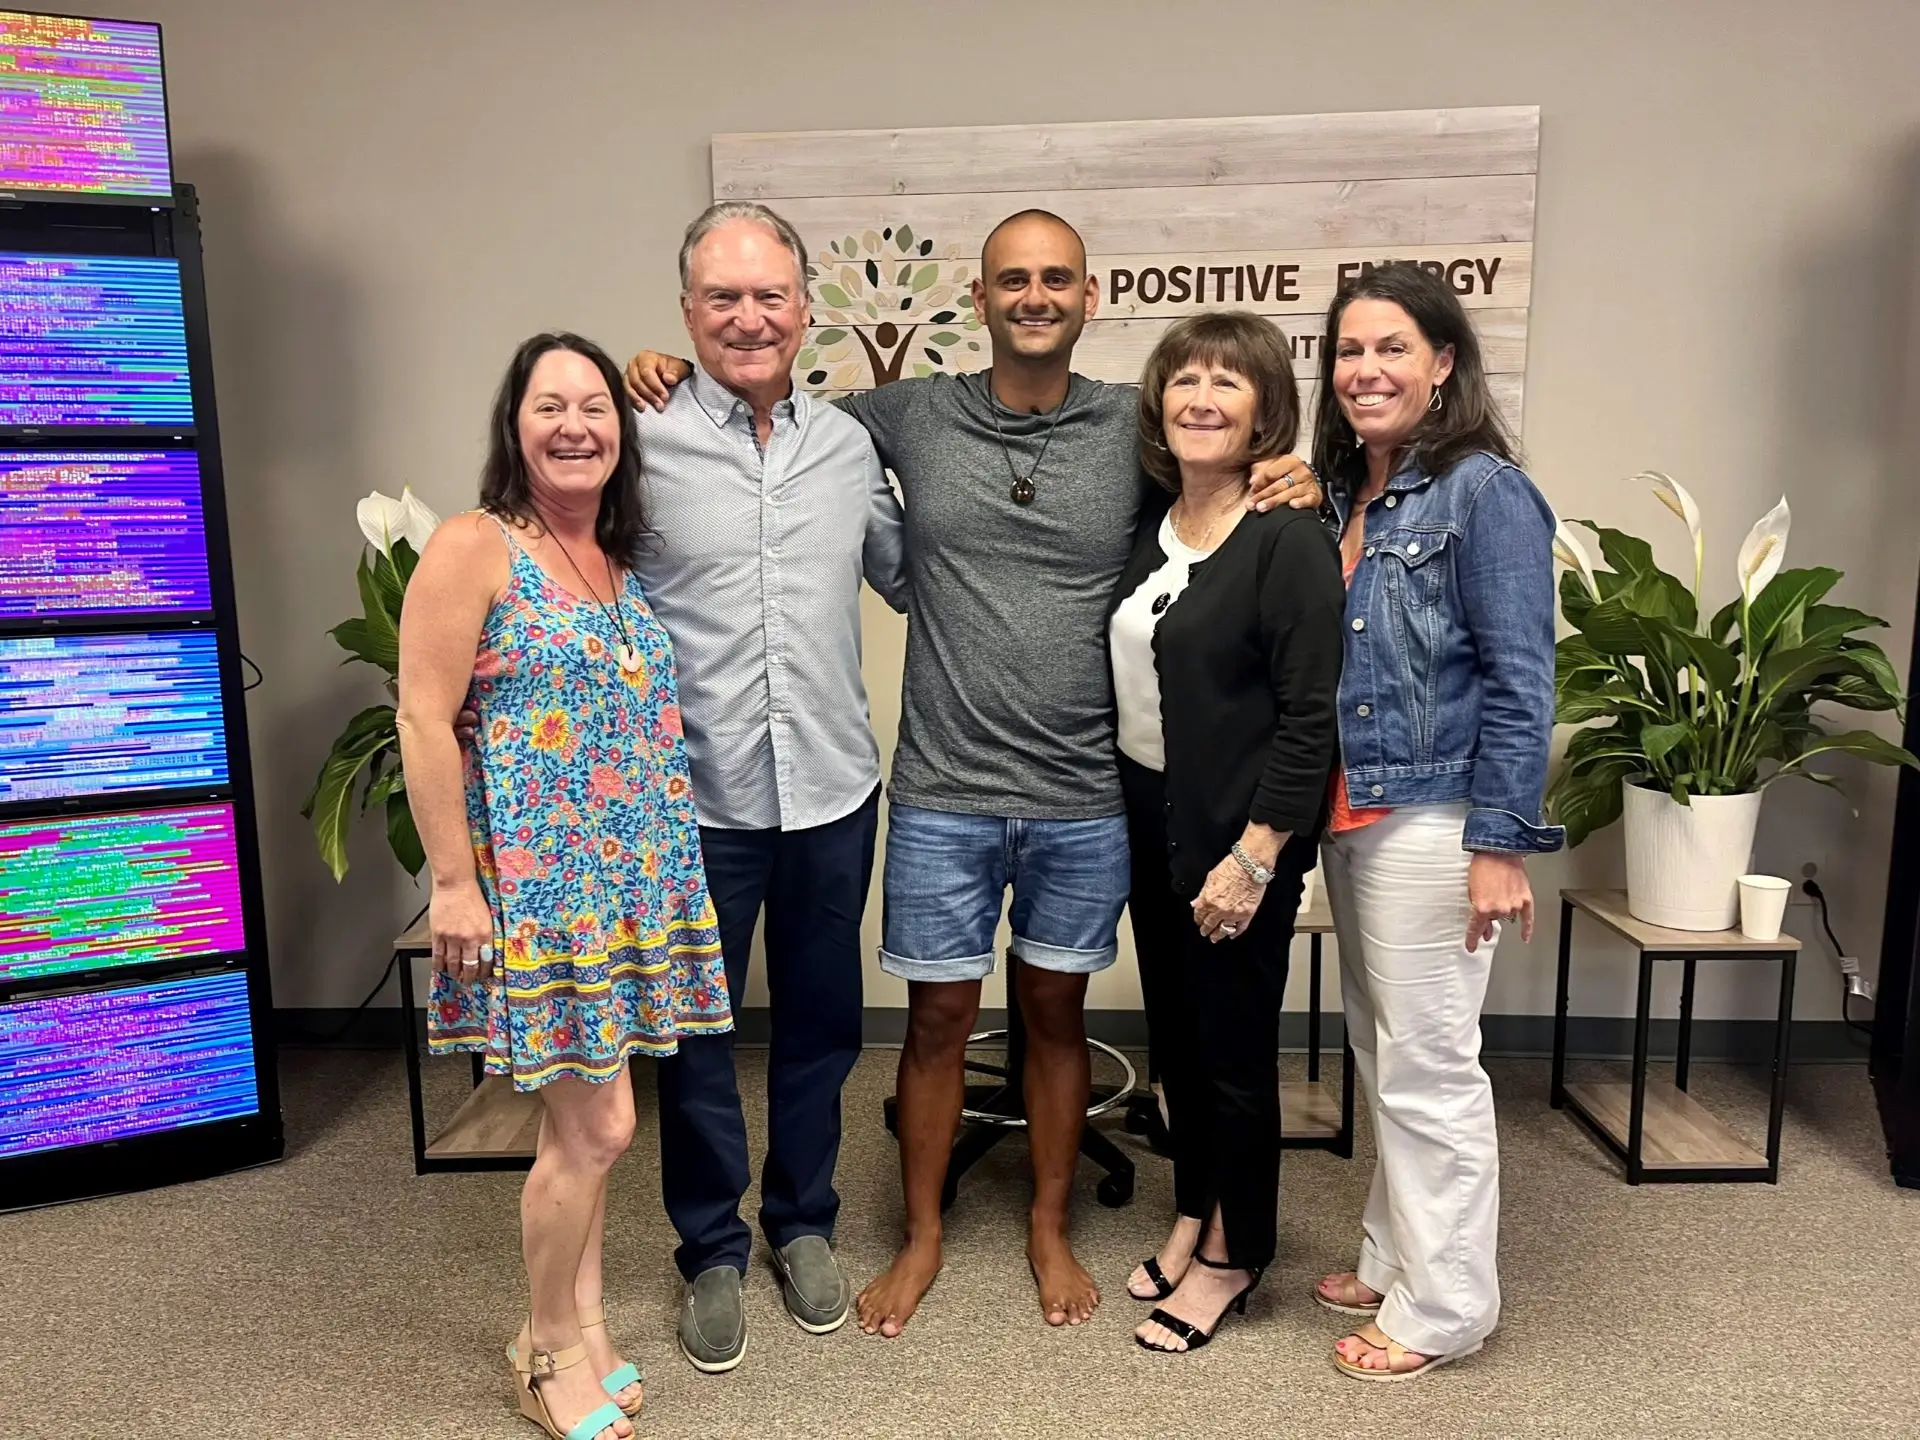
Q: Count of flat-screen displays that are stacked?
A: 6